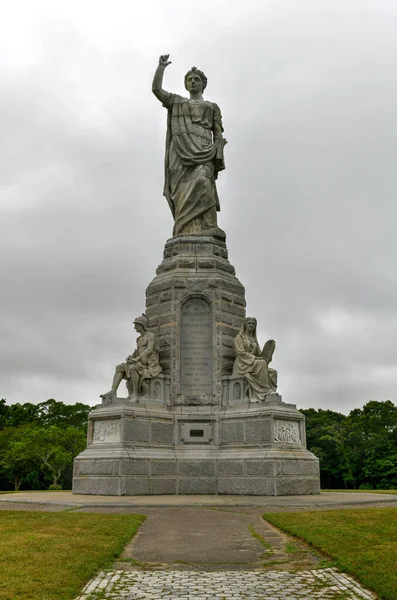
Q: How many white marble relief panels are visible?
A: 2